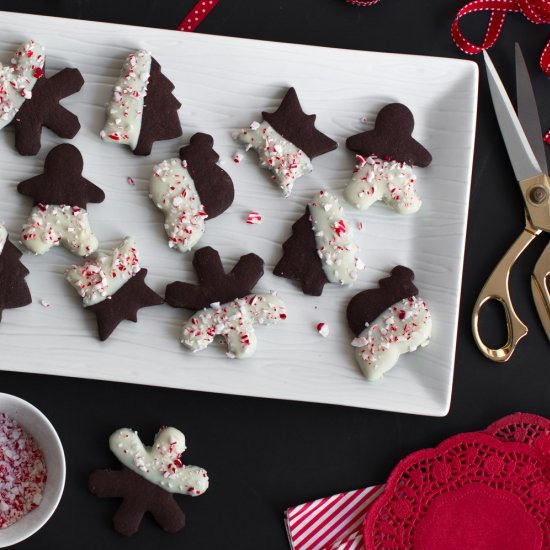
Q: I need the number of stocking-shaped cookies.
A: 0